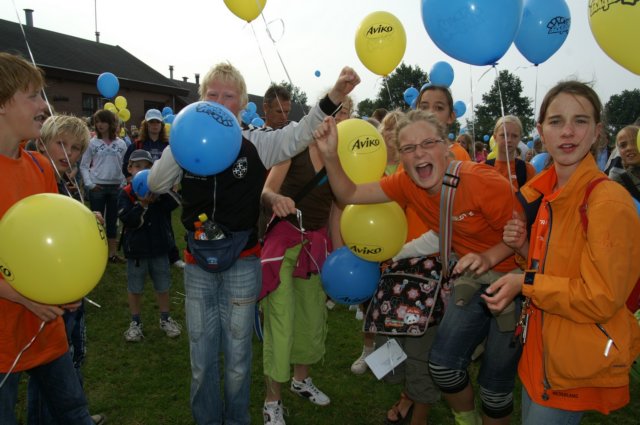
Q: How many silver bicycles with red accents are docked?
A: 0